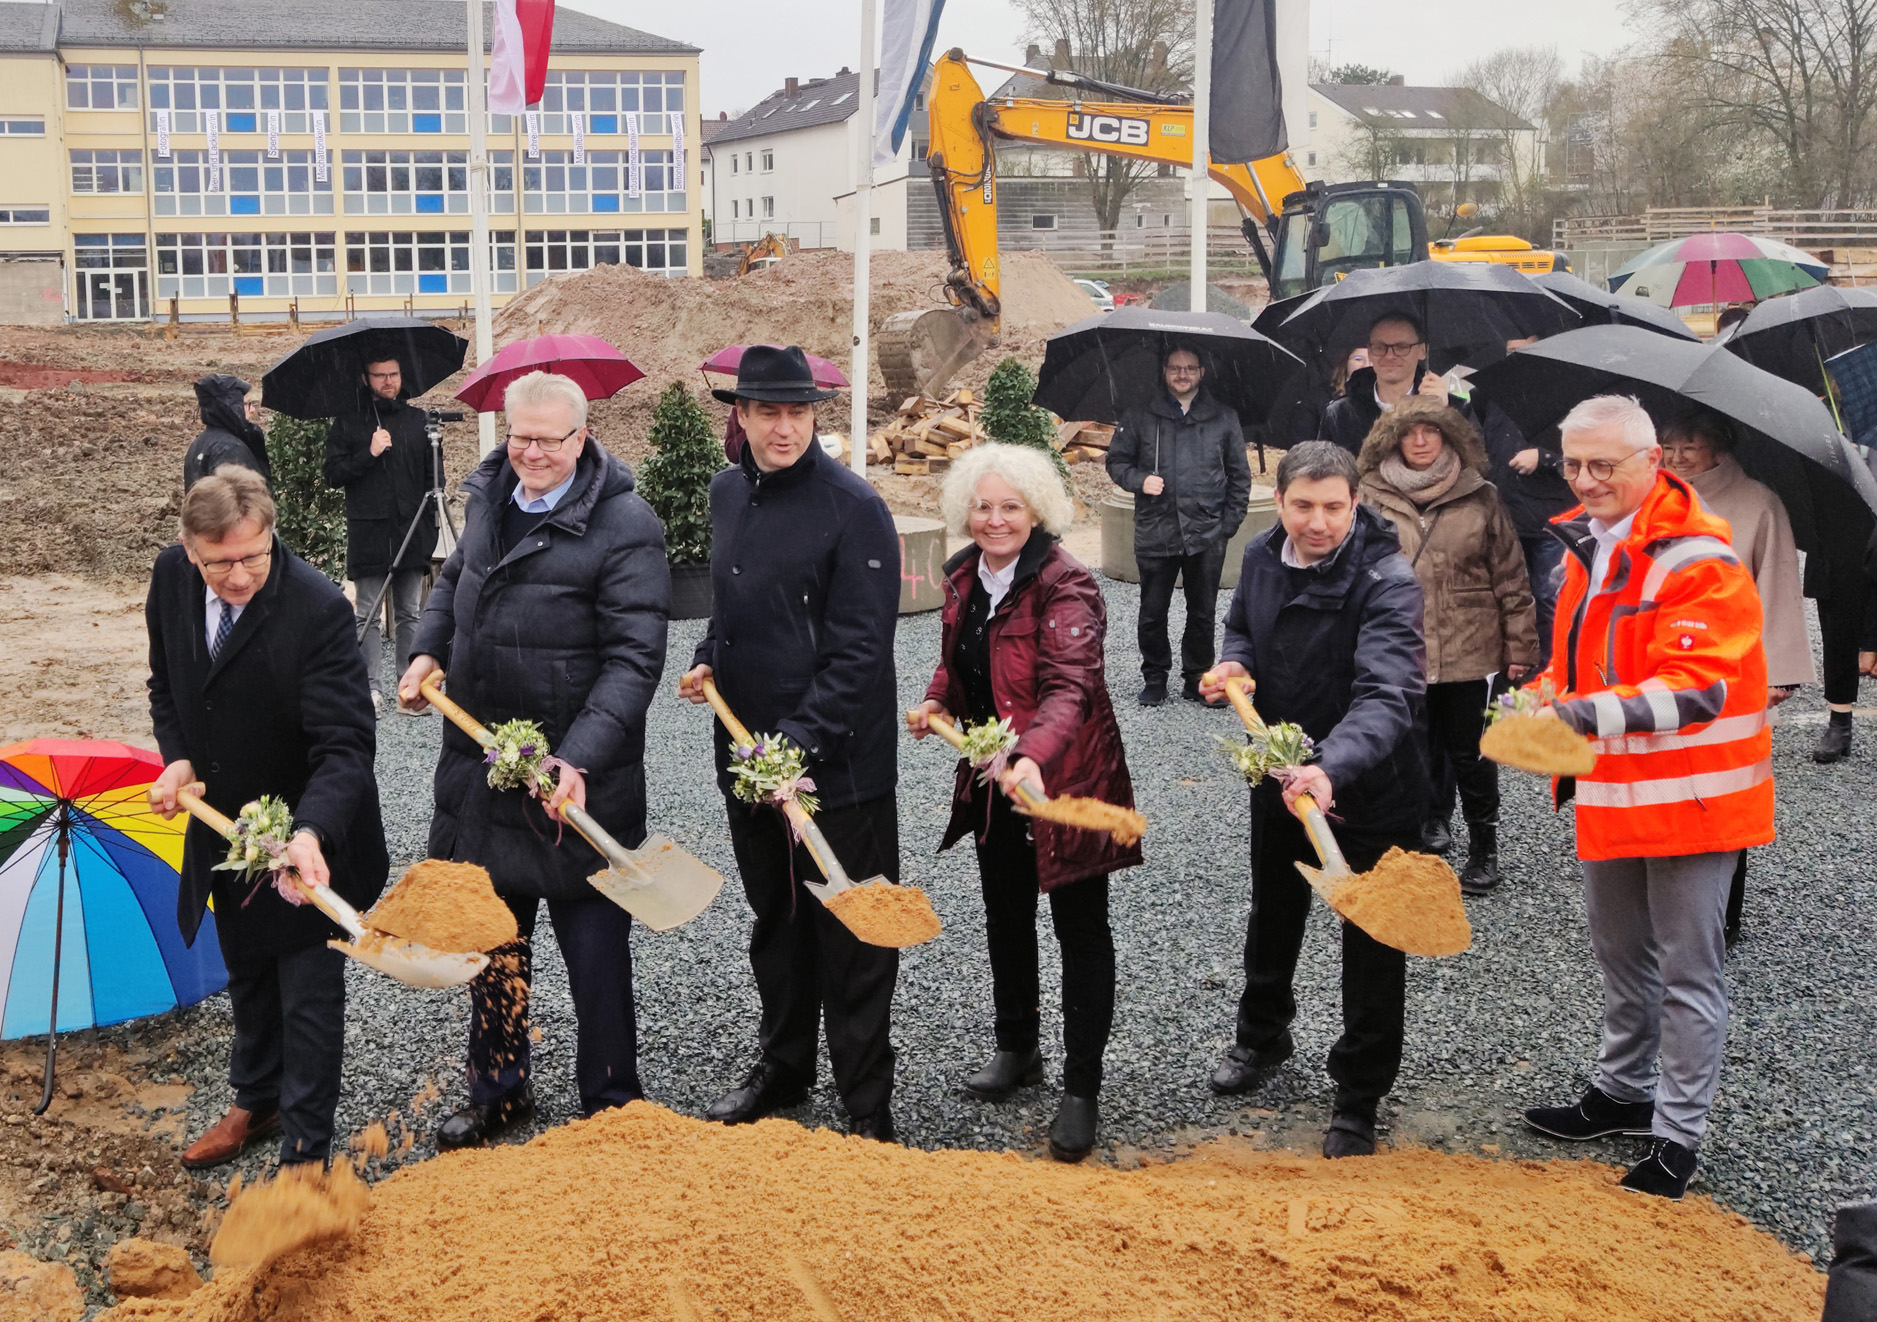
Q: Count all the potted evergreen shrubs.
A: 3